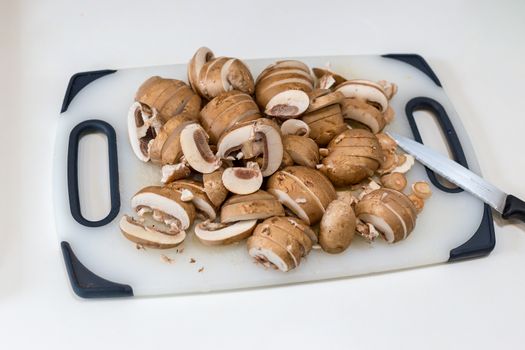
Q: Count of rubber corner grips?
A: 4